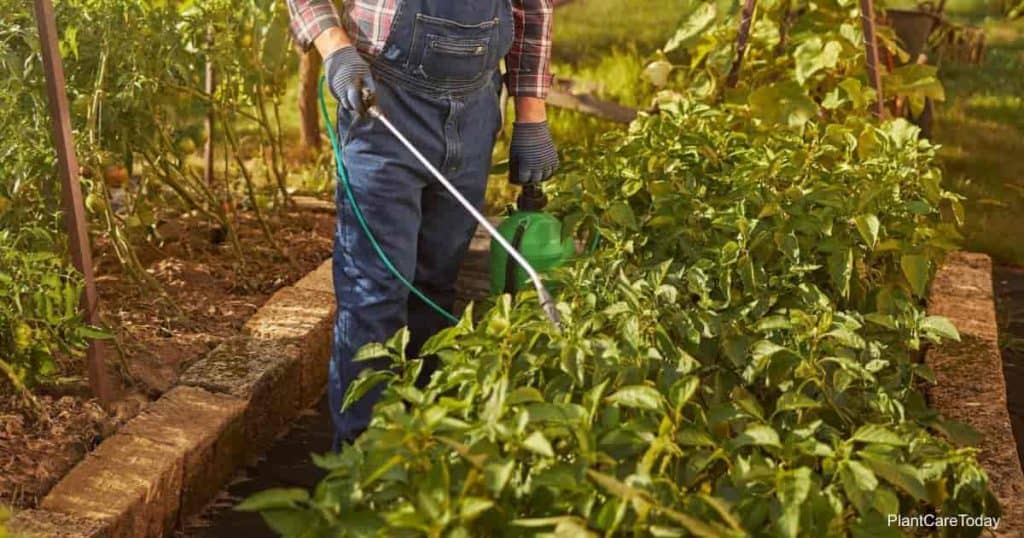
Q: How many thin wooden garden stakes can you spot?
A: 4